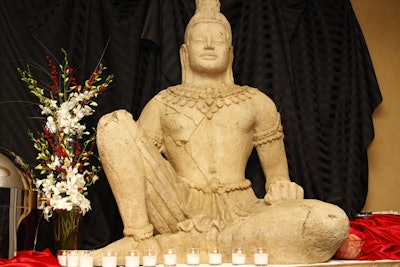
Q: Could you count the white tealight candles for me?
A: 11